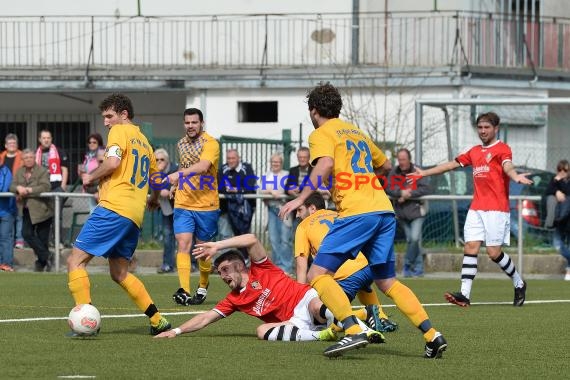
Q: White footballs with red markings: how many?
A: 1